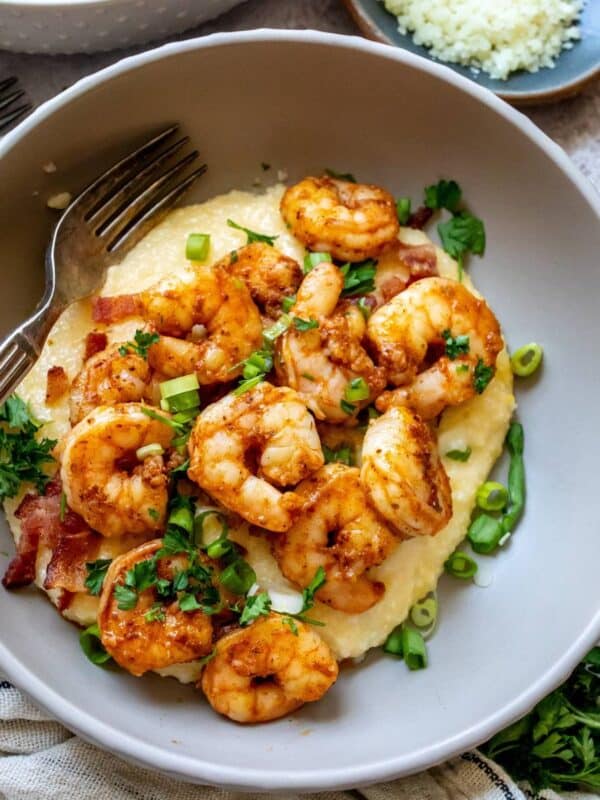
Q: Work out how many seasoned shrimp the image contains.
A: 12